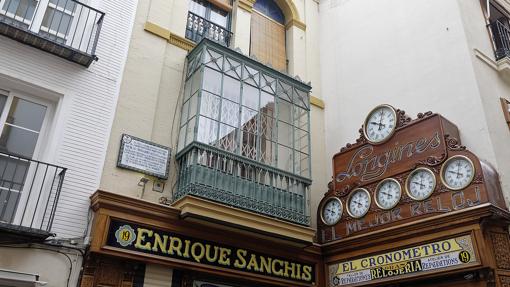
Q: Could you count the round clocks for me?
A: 6